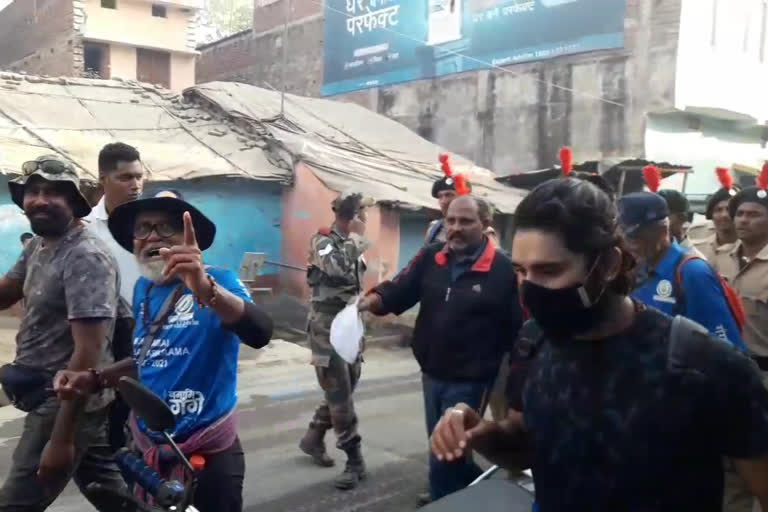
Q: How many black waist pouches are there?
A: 1